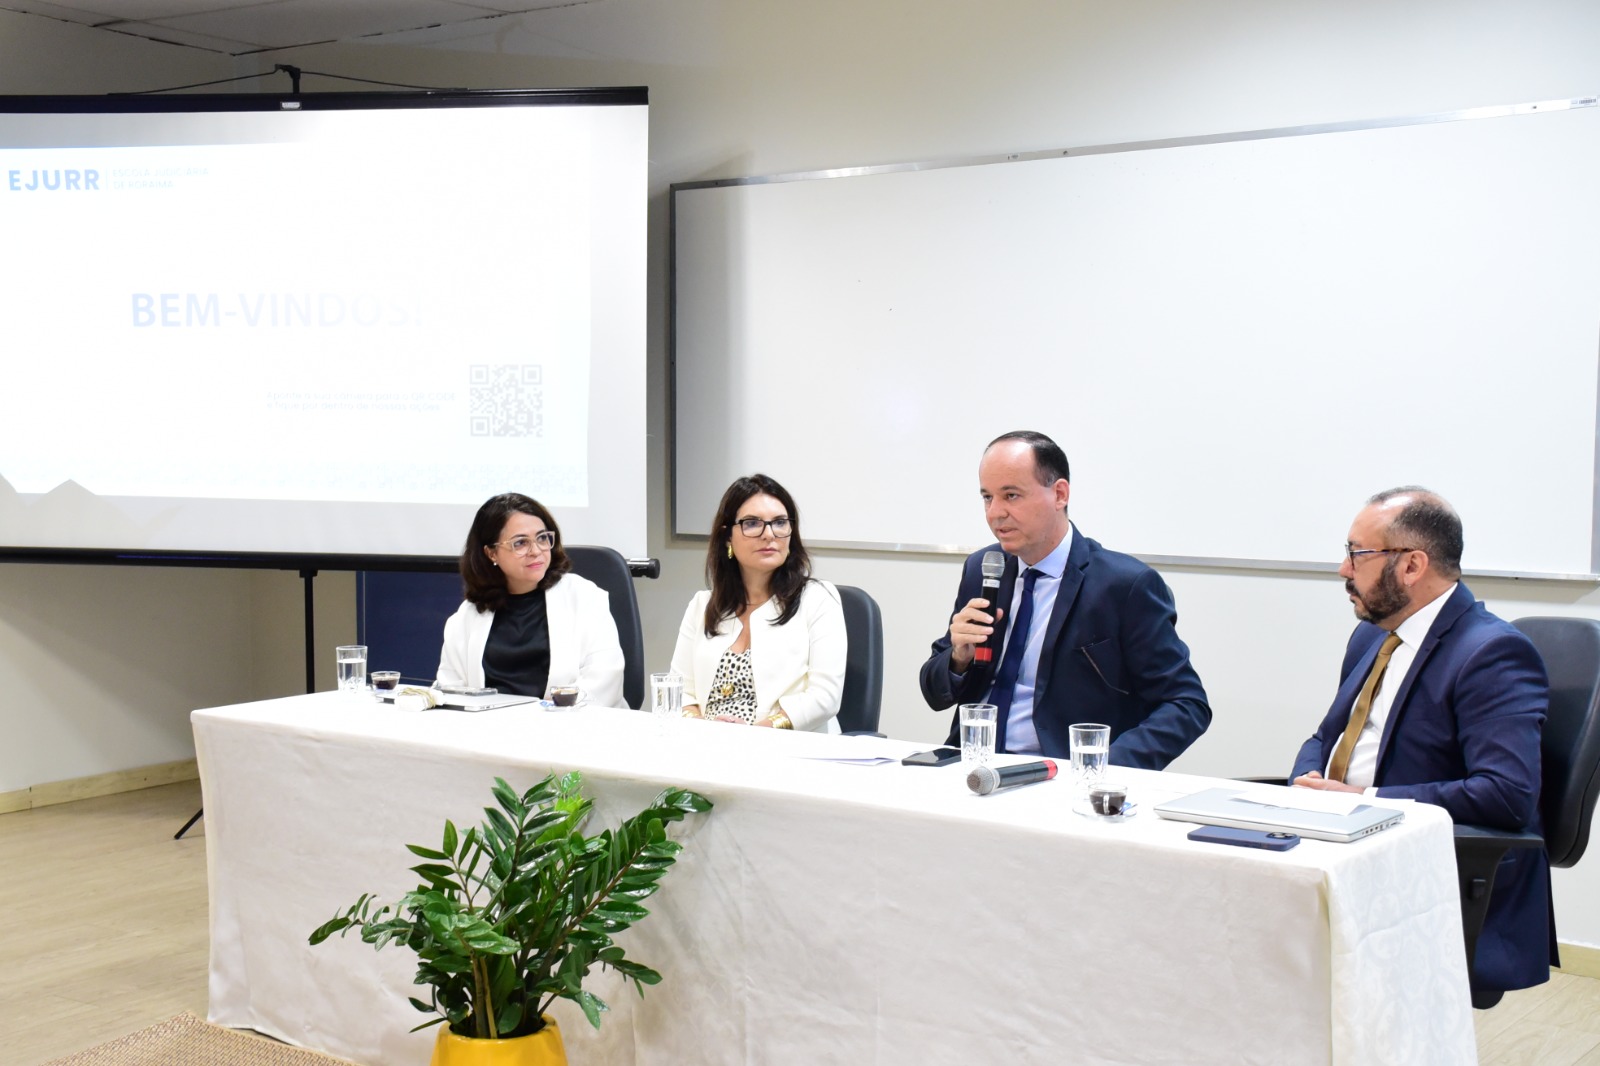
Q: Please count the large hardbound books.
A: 0